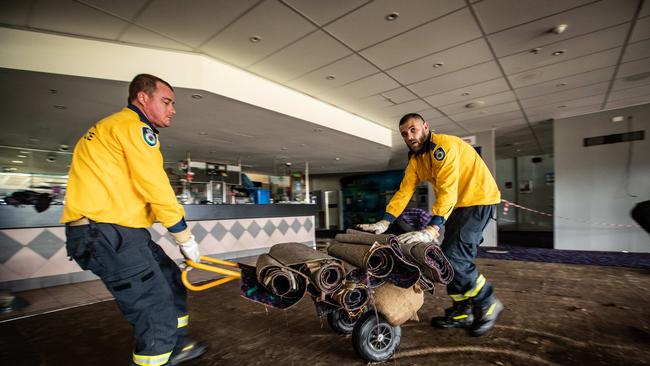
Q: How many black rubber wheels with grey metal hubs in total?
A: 2